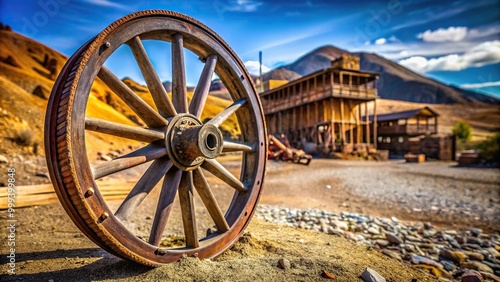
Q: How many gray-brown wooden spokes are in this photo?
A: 13